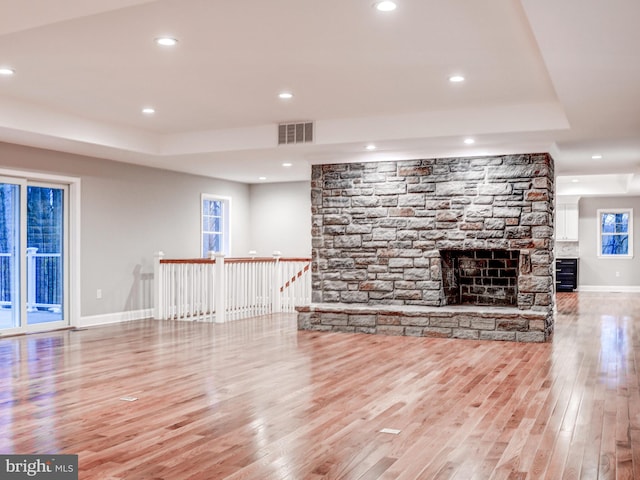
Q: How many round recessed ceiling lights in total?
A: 12